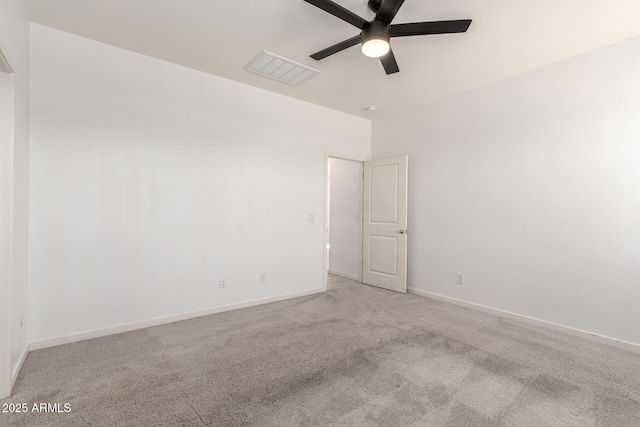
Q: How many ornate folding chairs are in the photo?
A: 0